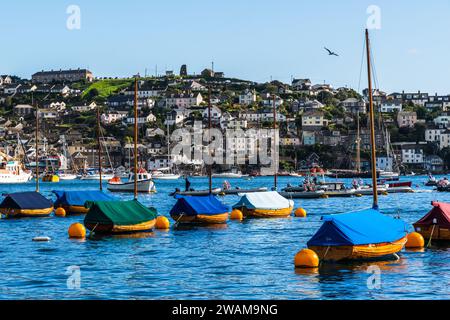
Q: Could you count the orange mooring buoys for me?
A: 7